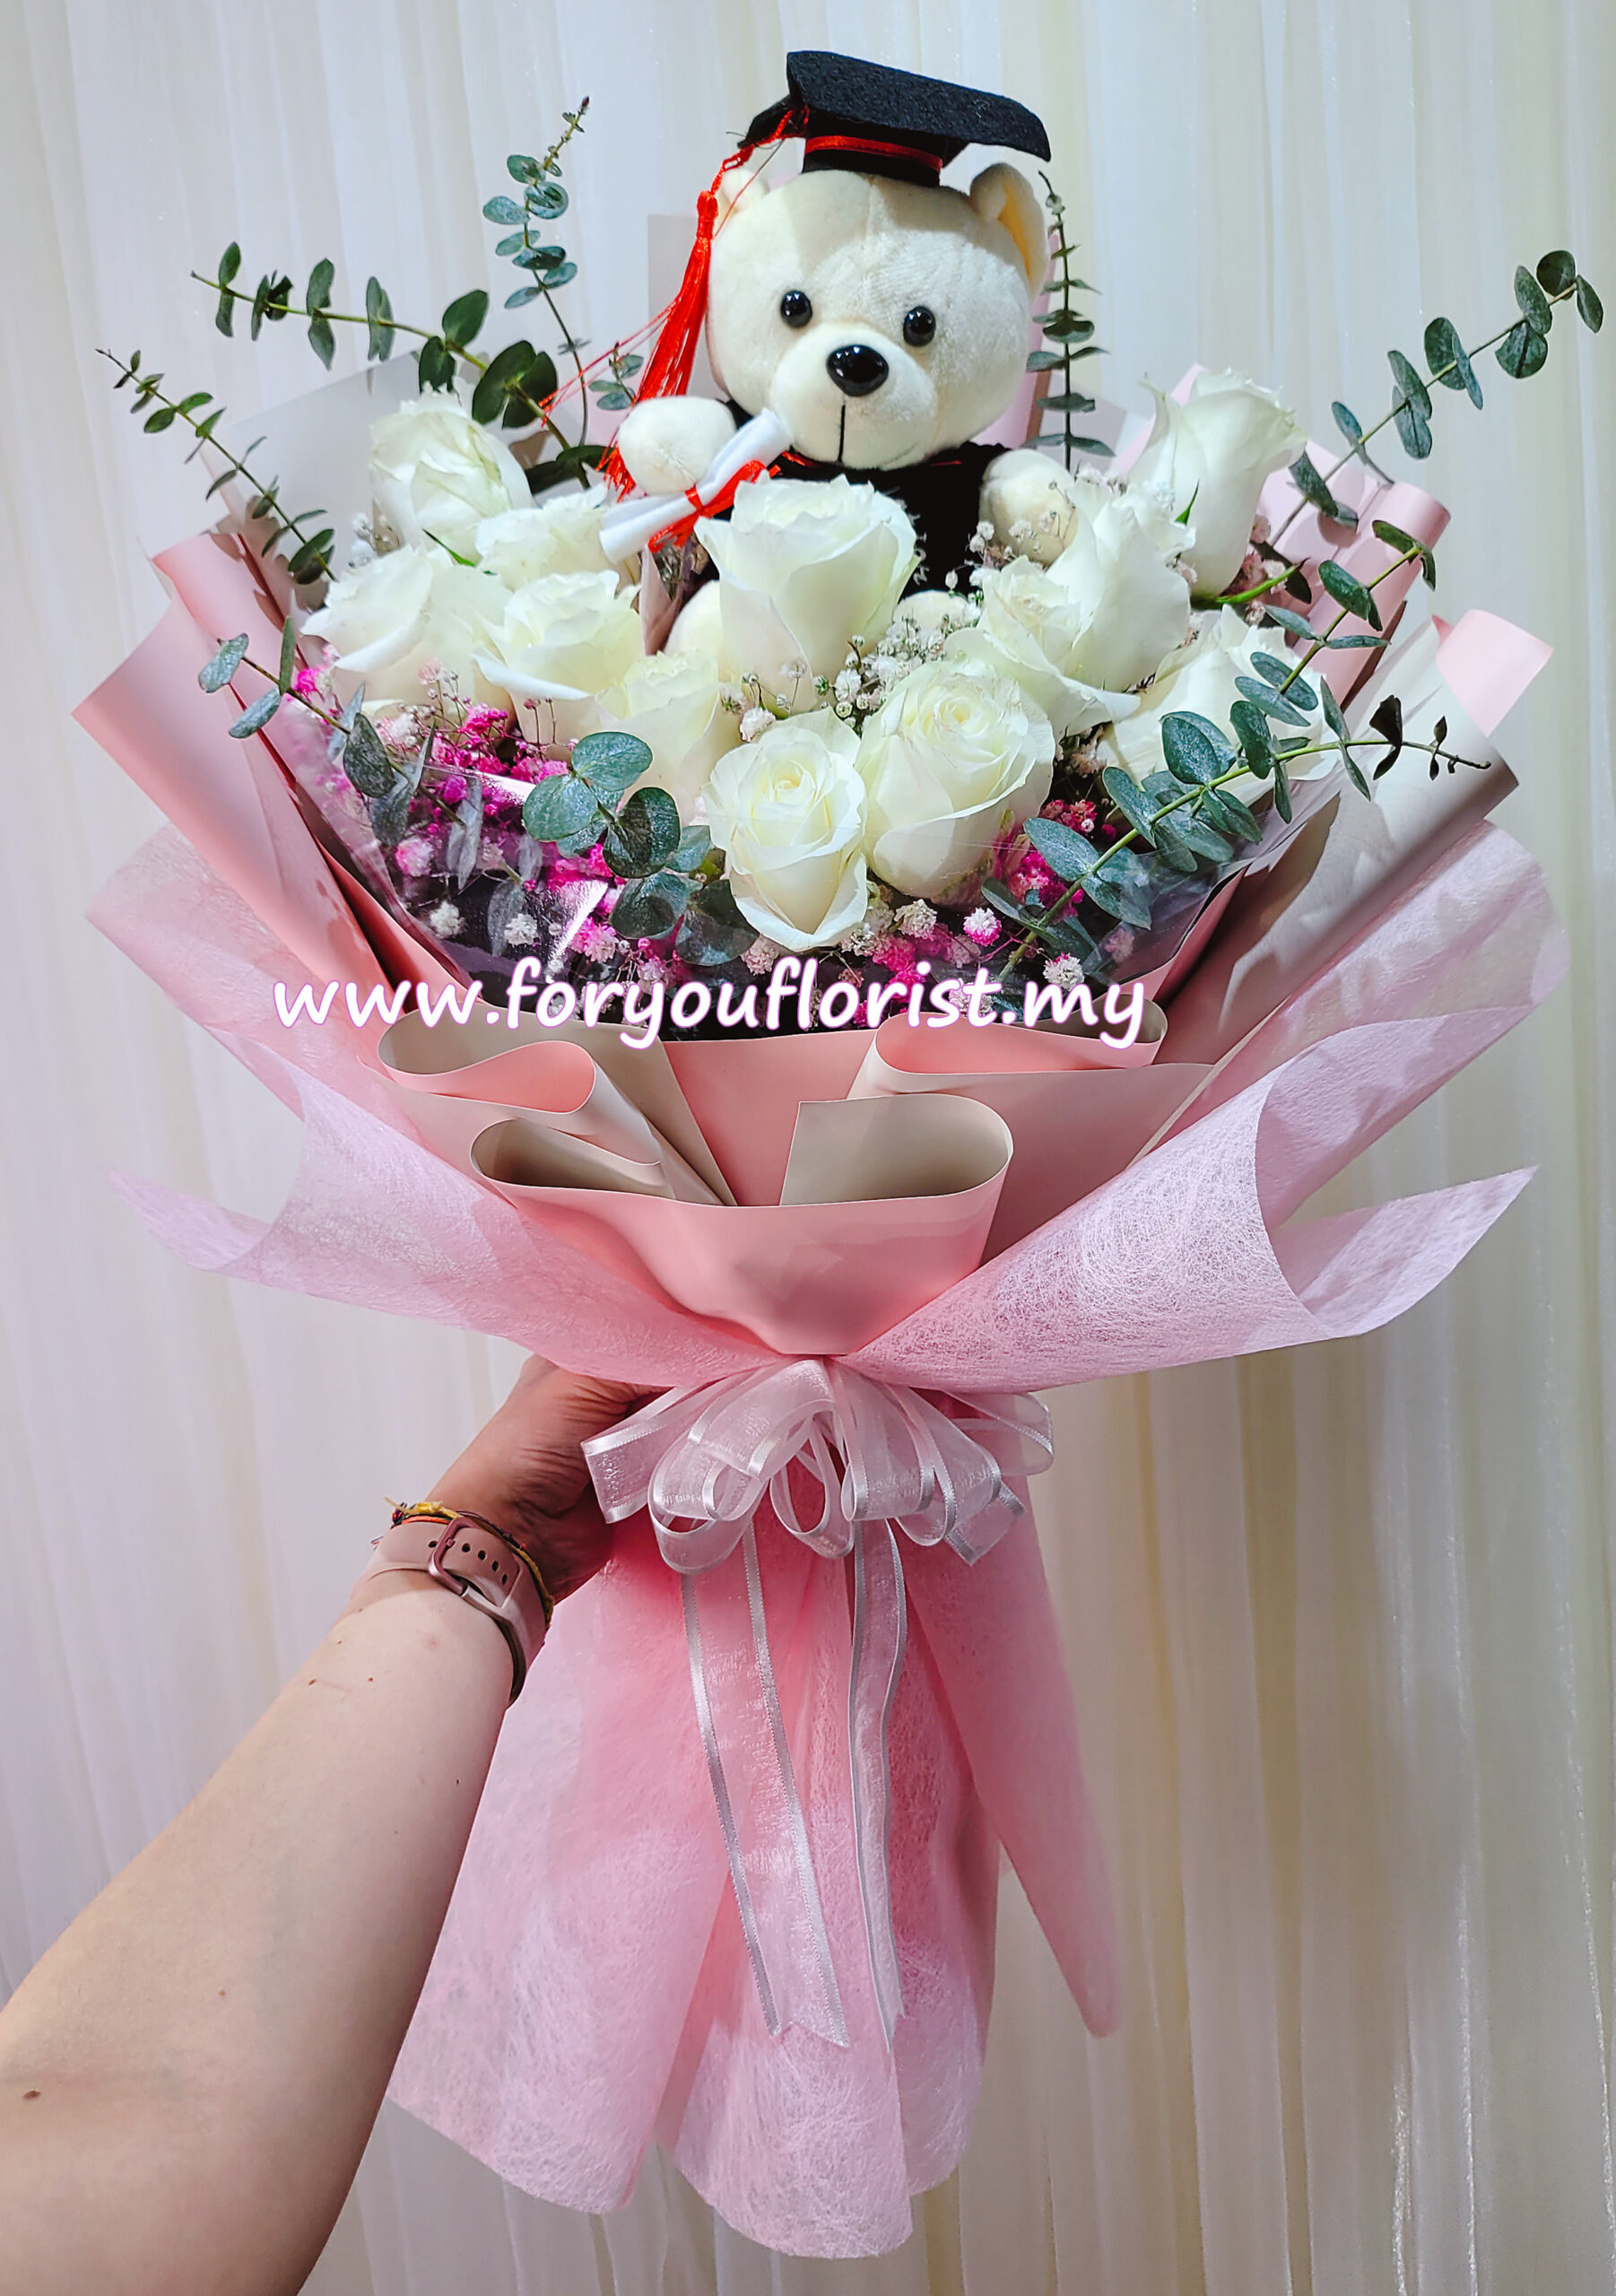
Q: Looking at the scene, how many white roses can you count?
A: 12